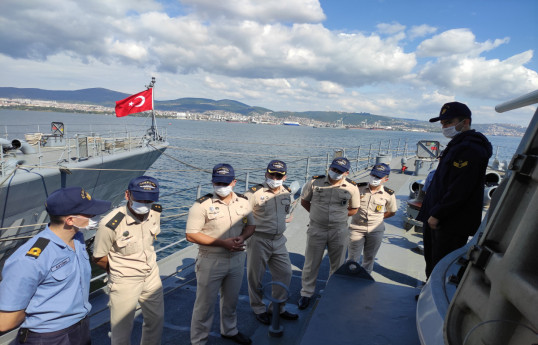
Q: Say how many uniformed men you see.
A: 7